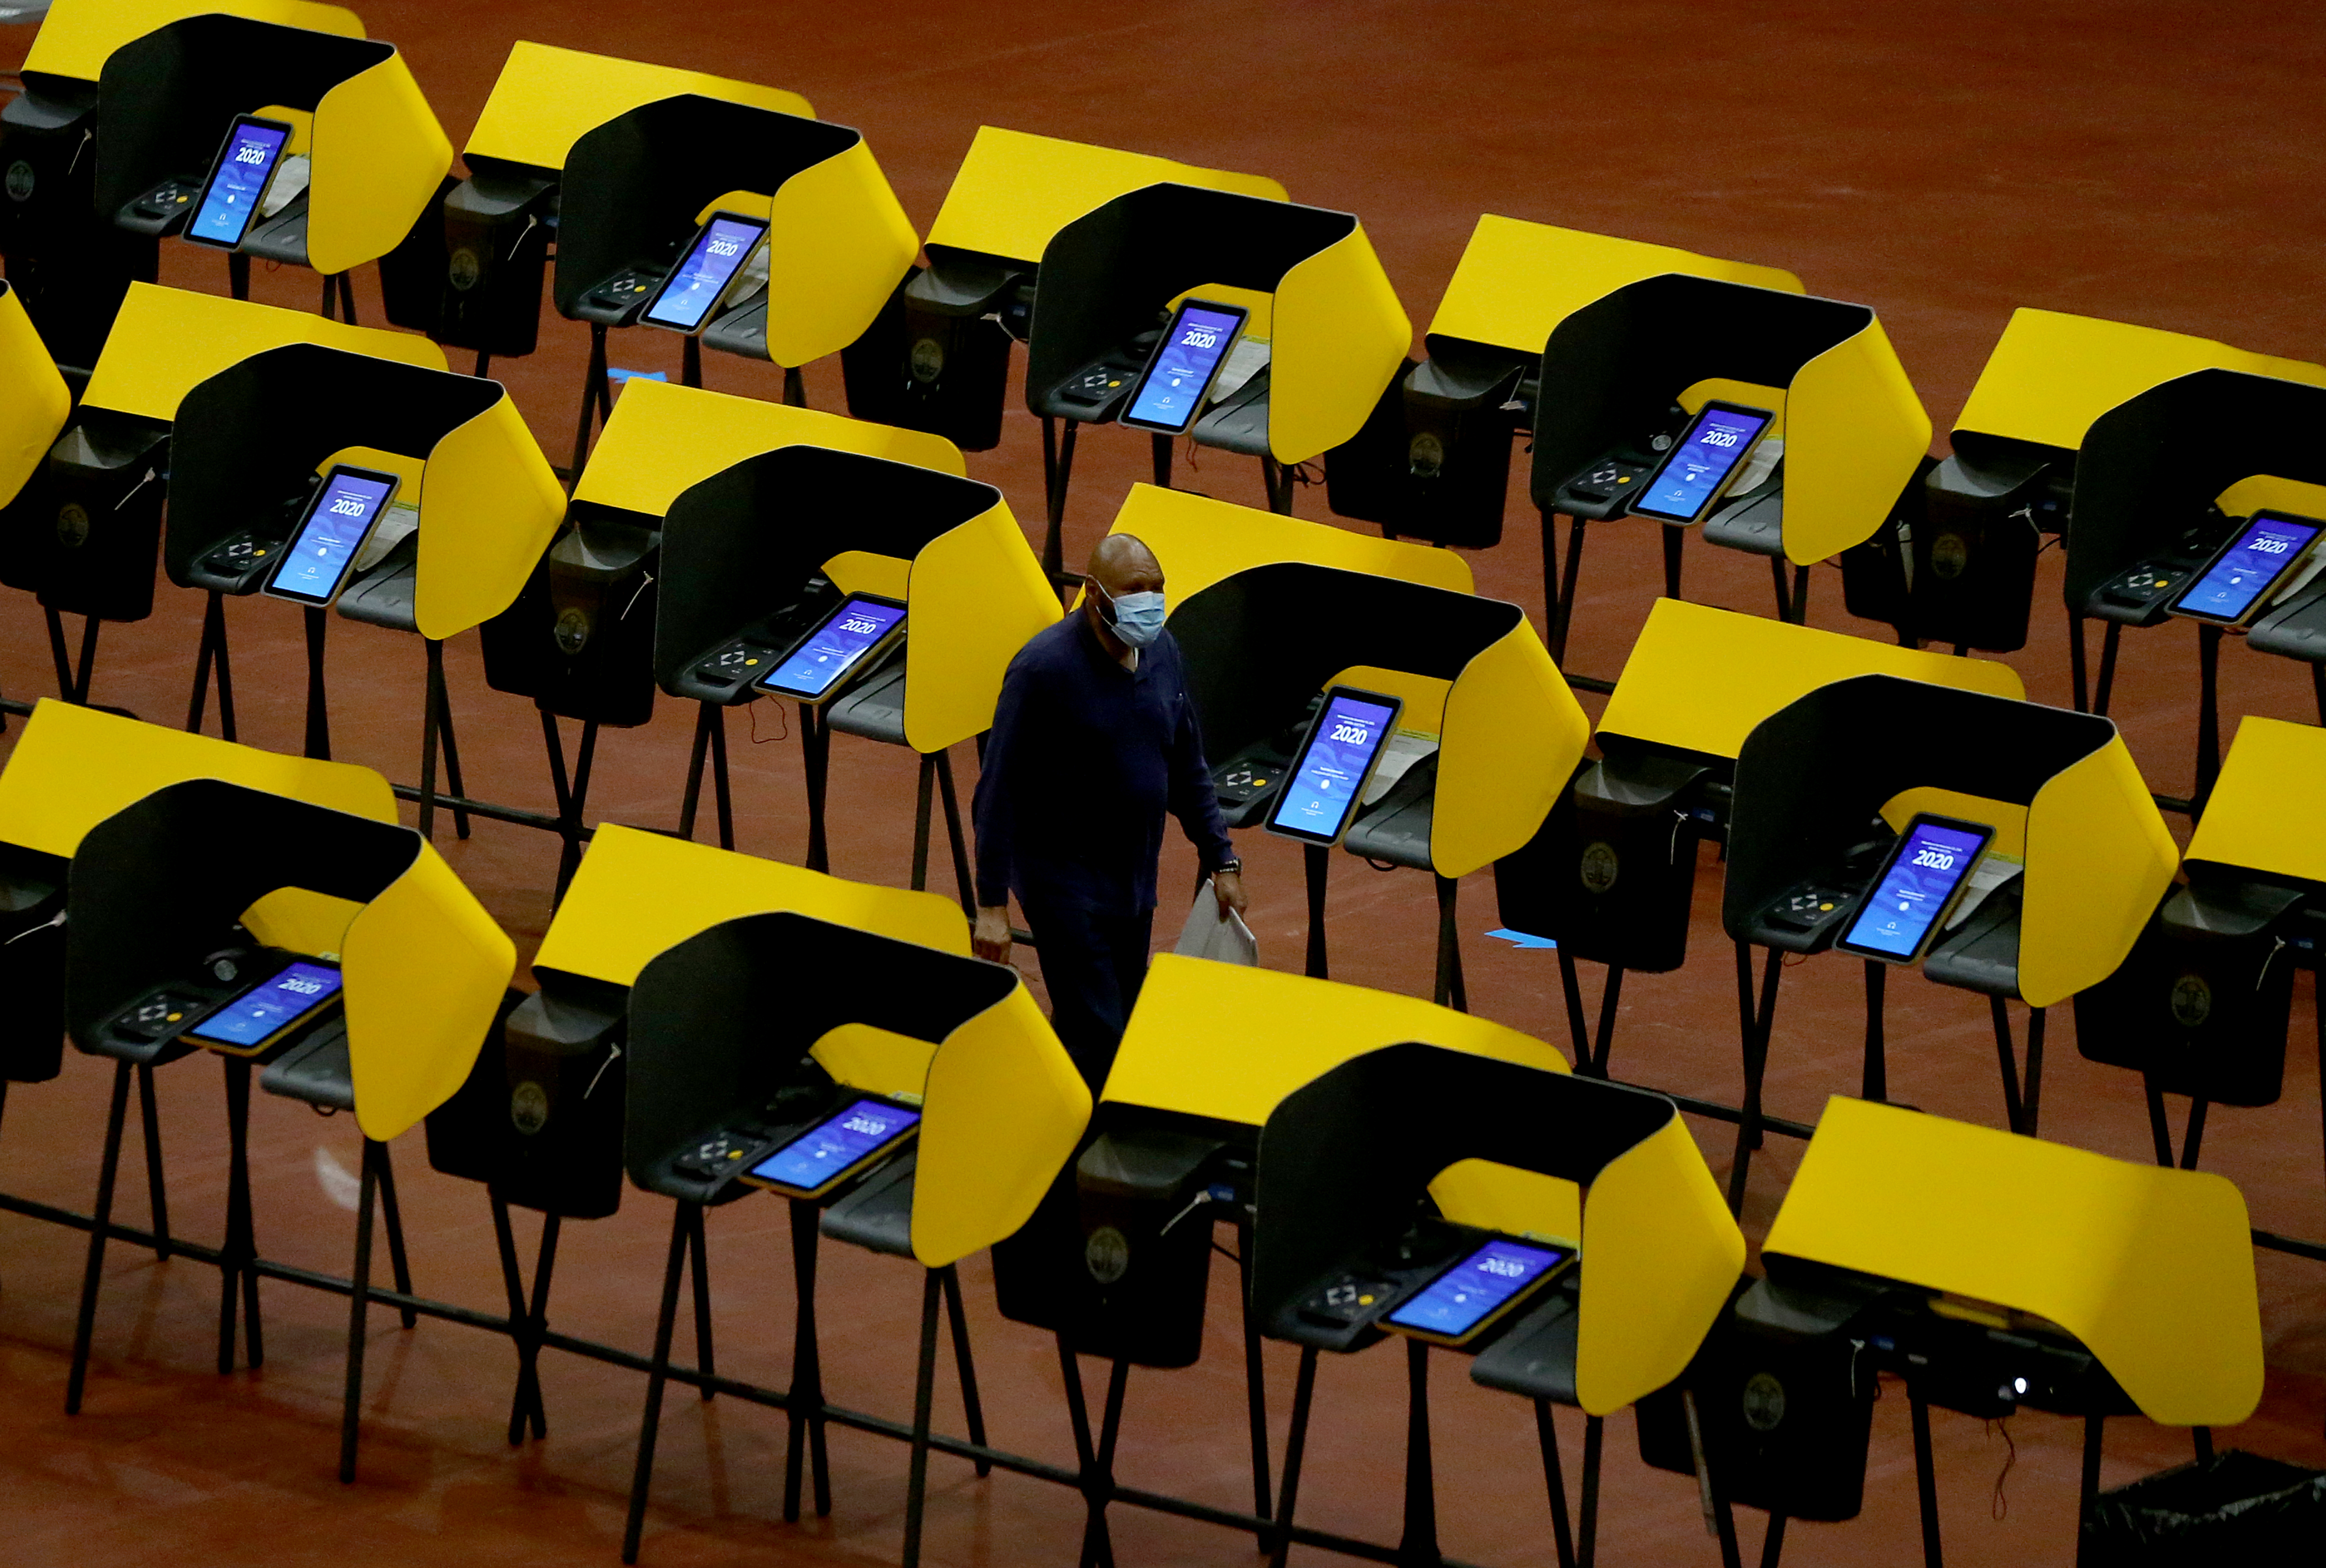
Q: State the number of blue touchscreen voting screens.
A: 12